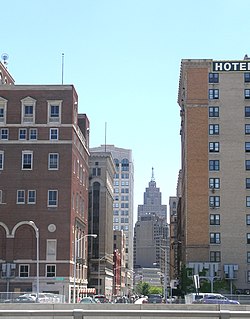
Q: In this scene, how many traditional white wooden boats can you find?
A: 0